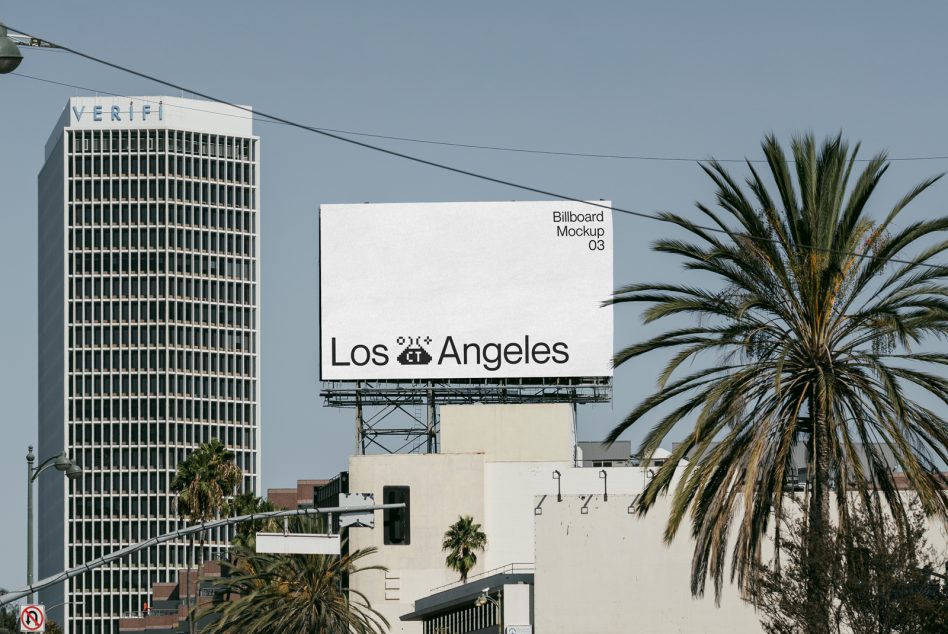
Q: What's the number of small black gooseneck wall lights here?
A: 3